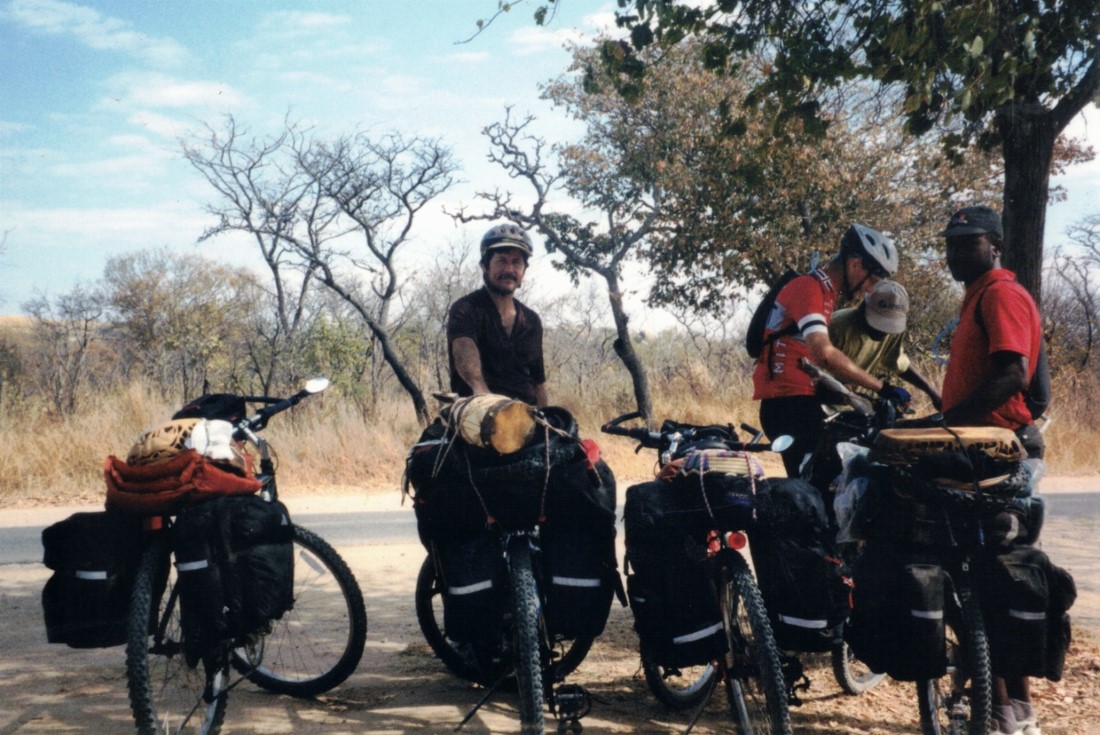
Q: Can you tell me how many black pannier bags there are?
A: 8